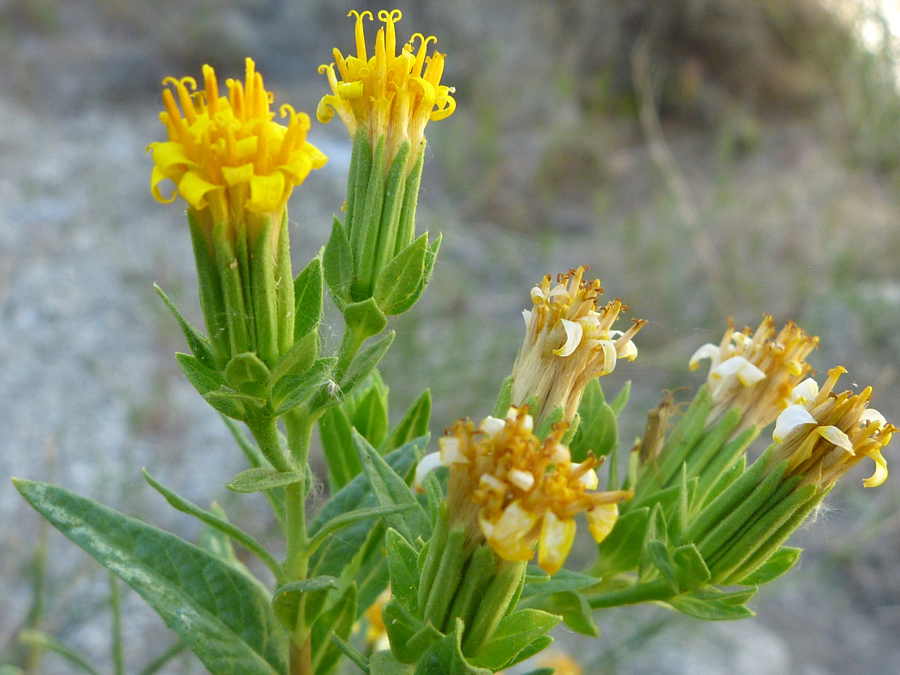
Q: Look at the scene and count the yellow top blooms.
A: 2